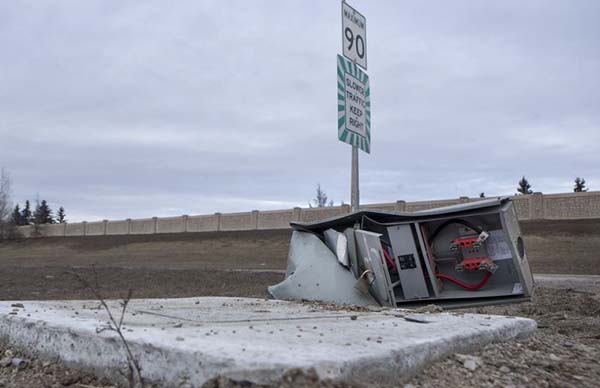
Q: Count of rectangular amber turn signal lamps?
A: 0